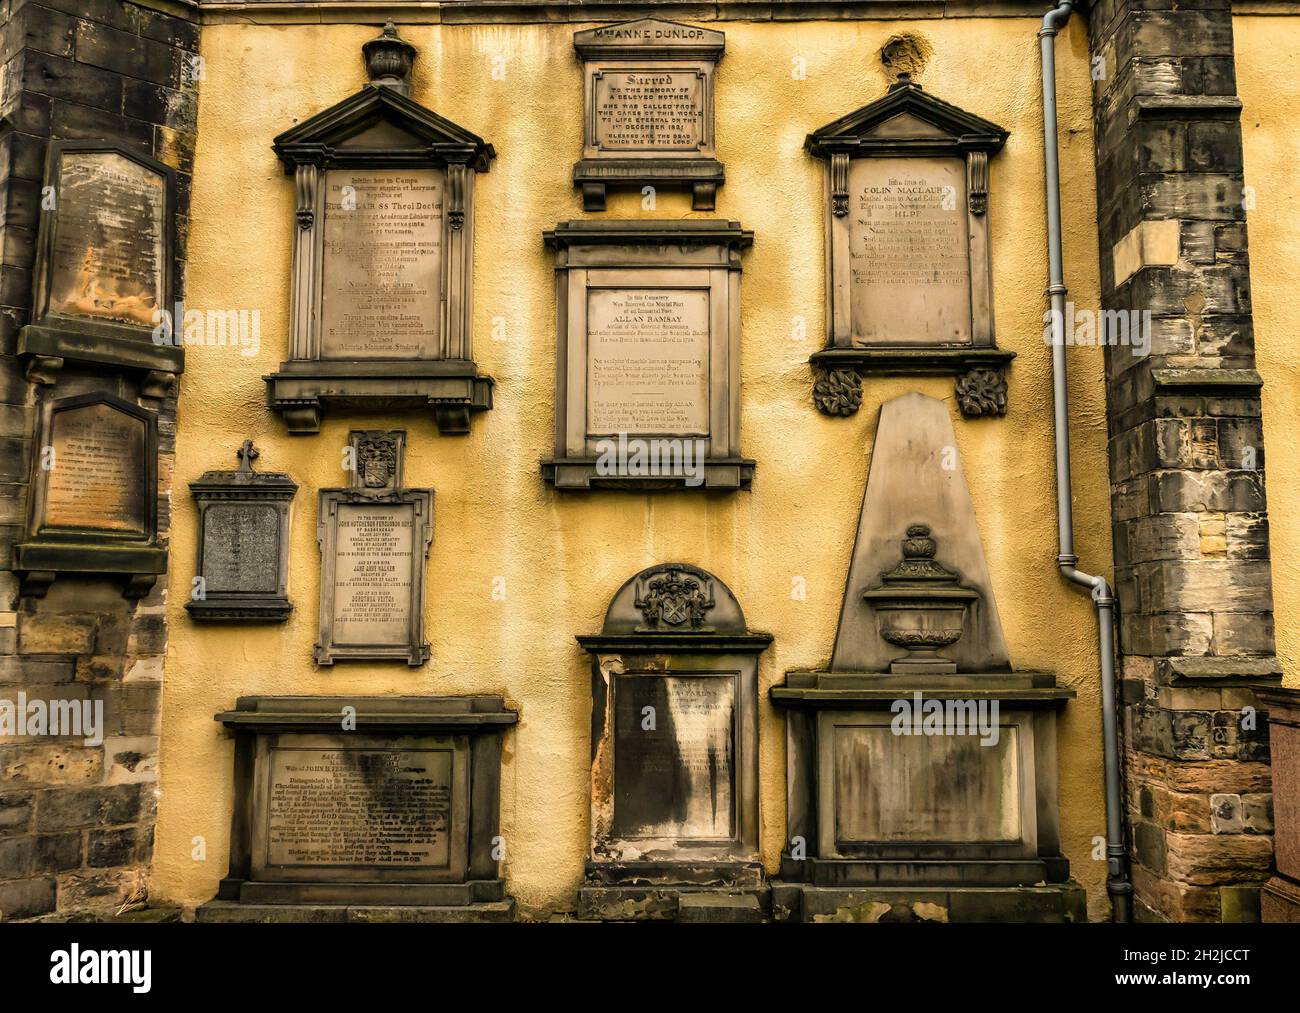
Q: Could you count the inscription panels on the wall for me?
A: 11